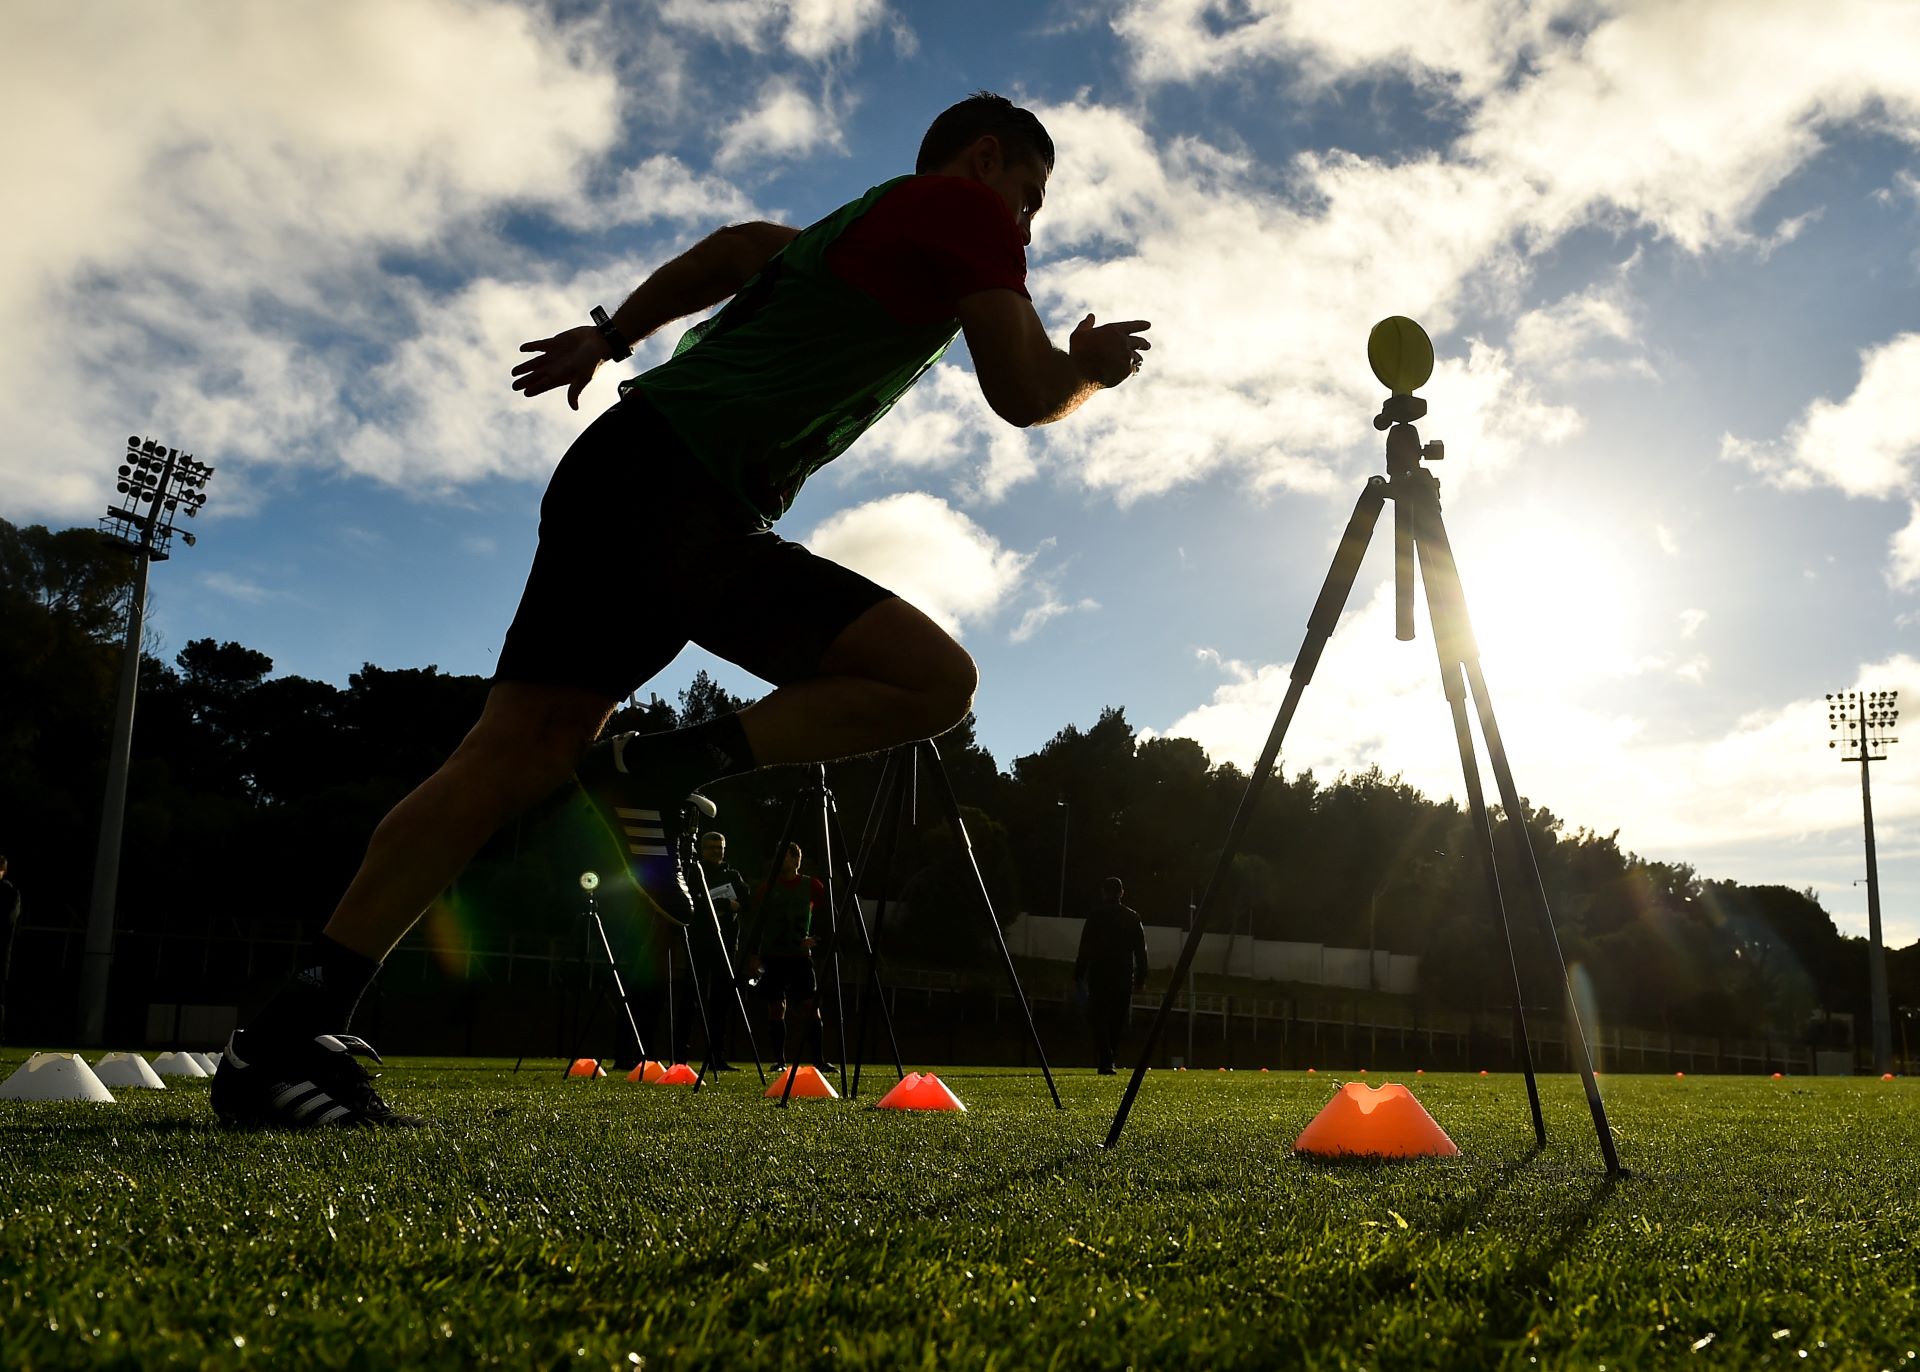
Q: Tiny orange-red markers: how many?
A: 11